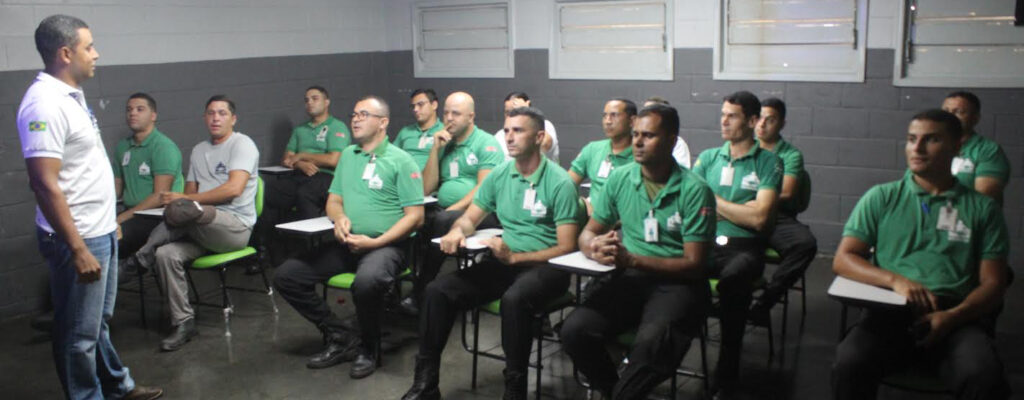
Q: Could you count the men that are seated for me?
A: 15